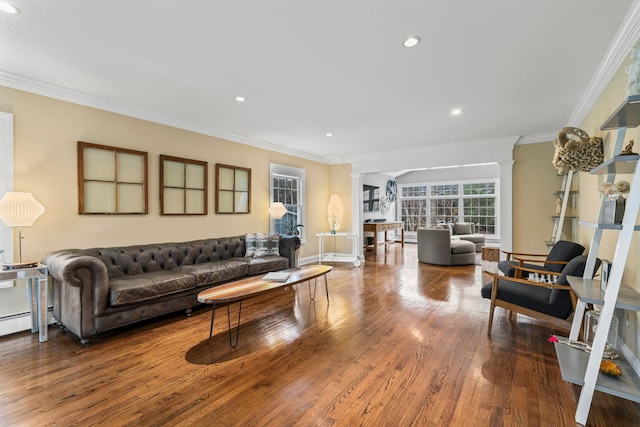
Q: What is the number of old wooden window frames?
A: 3